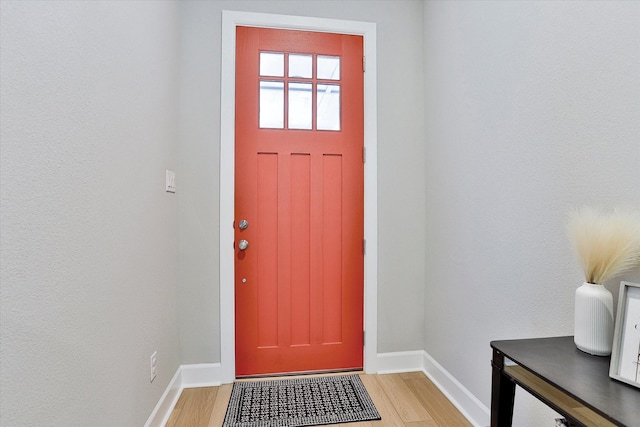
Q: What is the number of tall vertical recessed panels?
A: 3